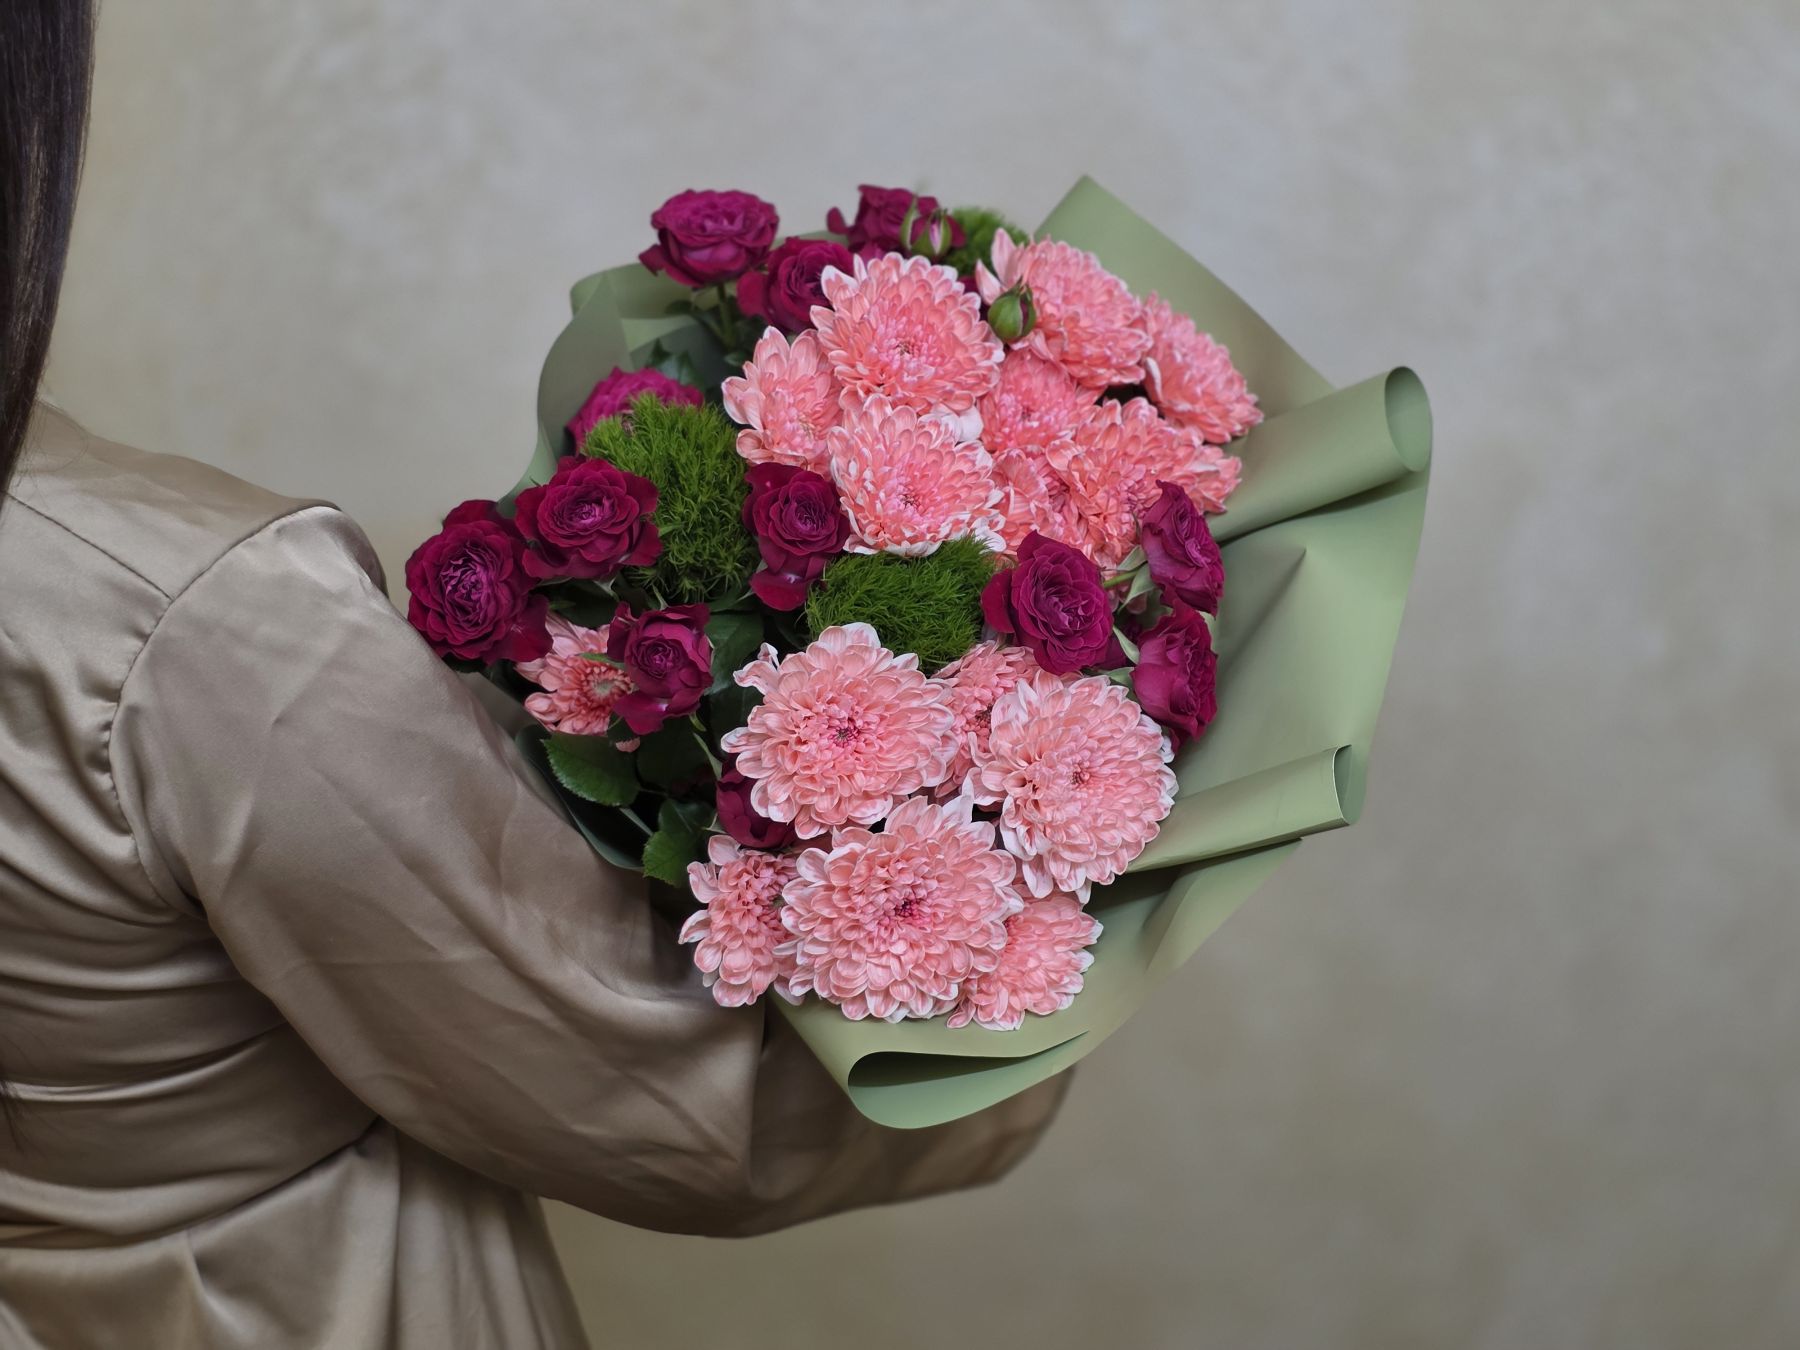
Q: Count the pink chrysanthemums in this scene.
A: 15